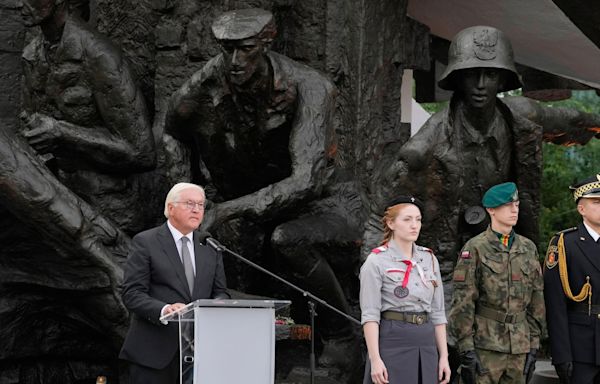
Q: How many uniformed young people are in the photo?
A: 3